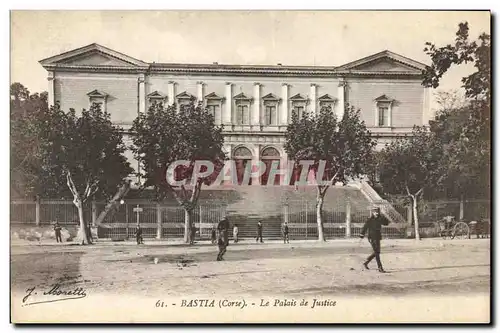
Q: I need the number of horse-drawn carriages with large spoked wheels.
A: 1